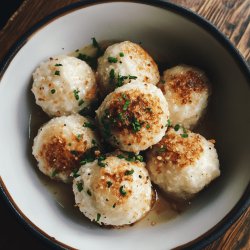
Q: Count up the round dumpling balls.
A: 7